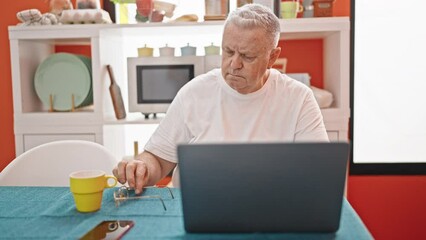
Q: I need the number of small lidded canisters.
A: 4